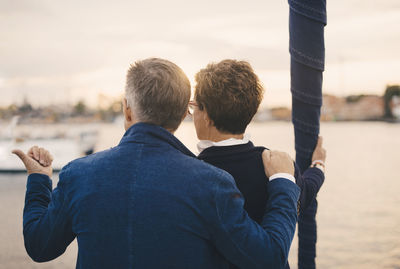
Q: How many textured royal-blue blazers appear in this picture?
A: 1